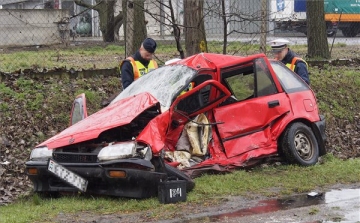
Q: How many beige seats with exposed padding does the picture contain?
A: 1